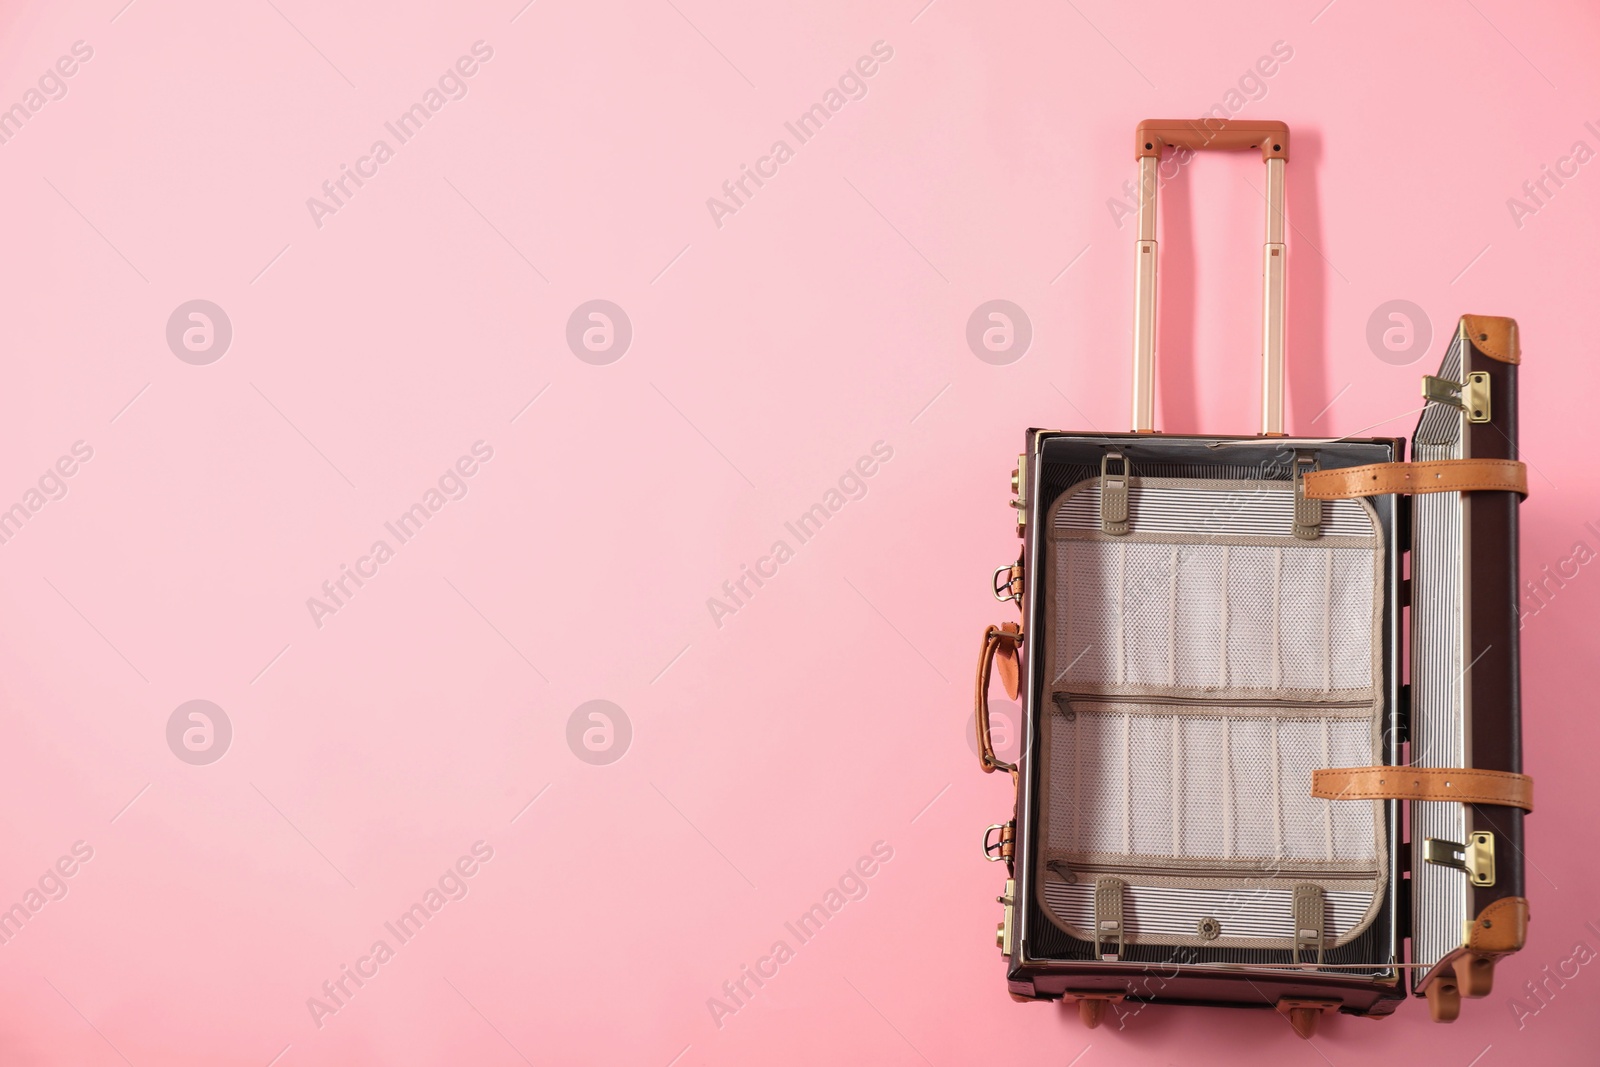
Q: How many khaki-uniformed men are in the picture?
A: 0